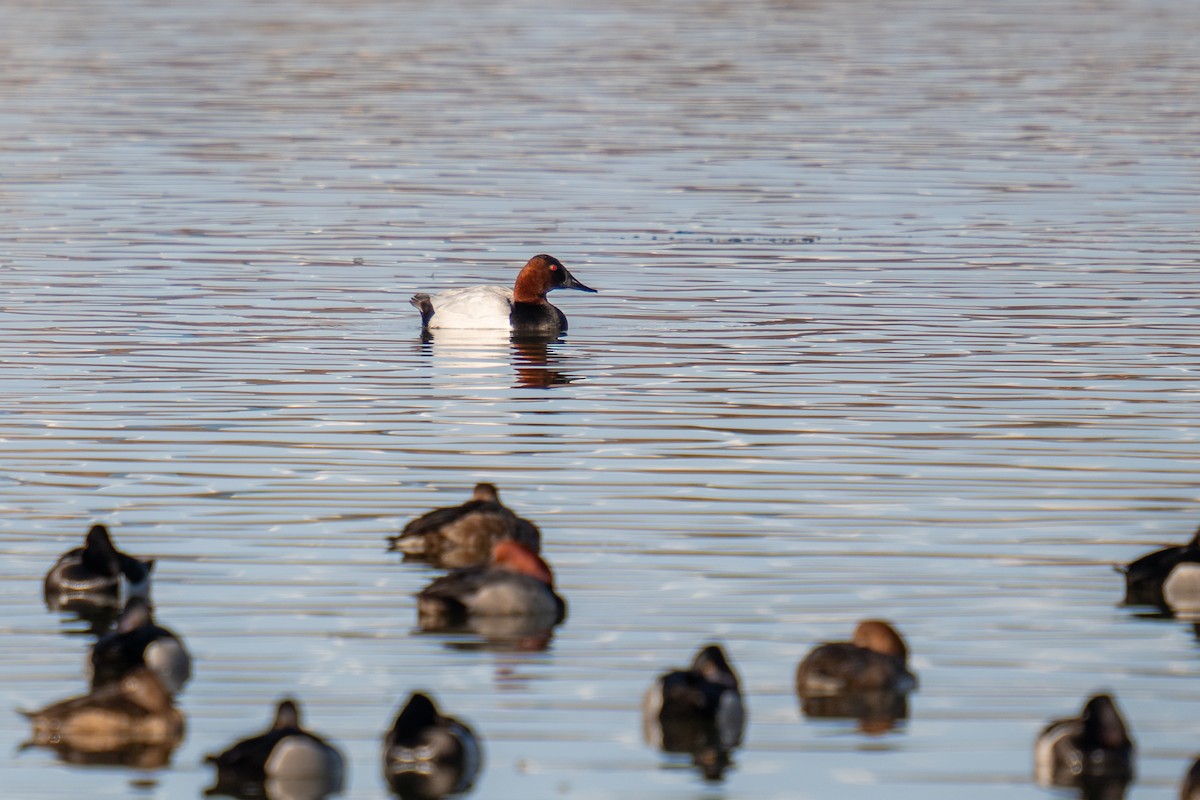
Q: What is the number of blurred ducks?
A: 12